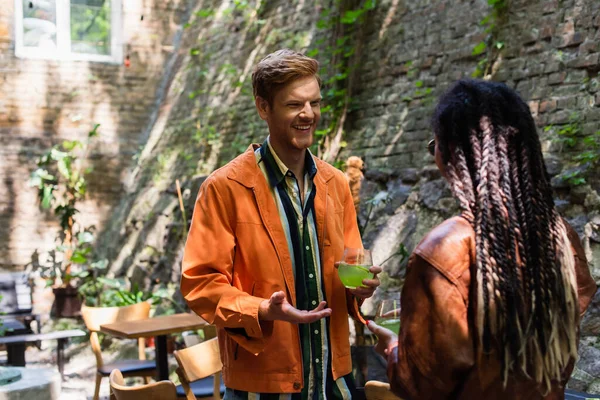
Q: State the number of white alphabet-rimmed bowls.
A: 0